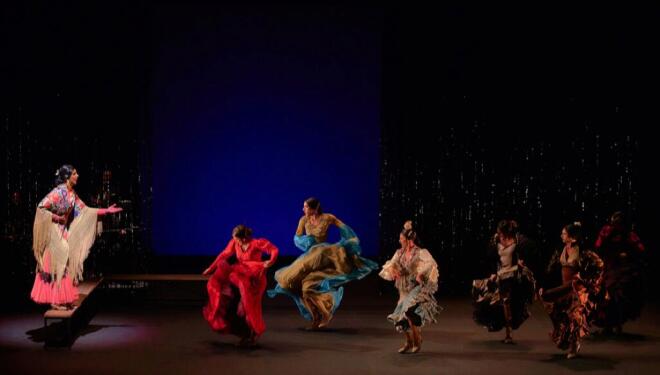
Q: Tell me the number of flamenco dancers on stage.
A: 7